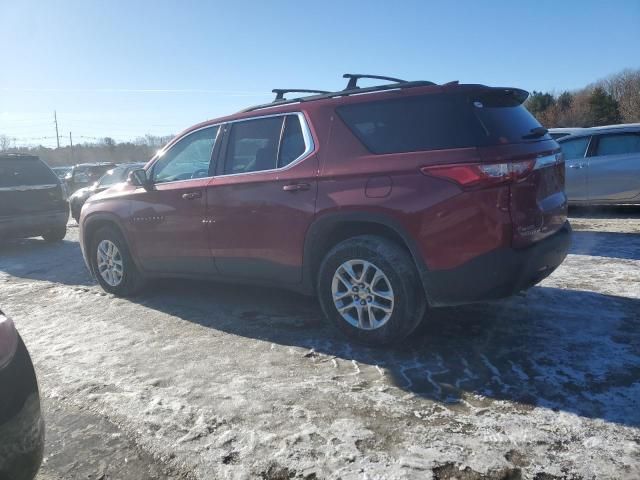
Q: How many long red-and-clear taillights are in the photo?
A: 1